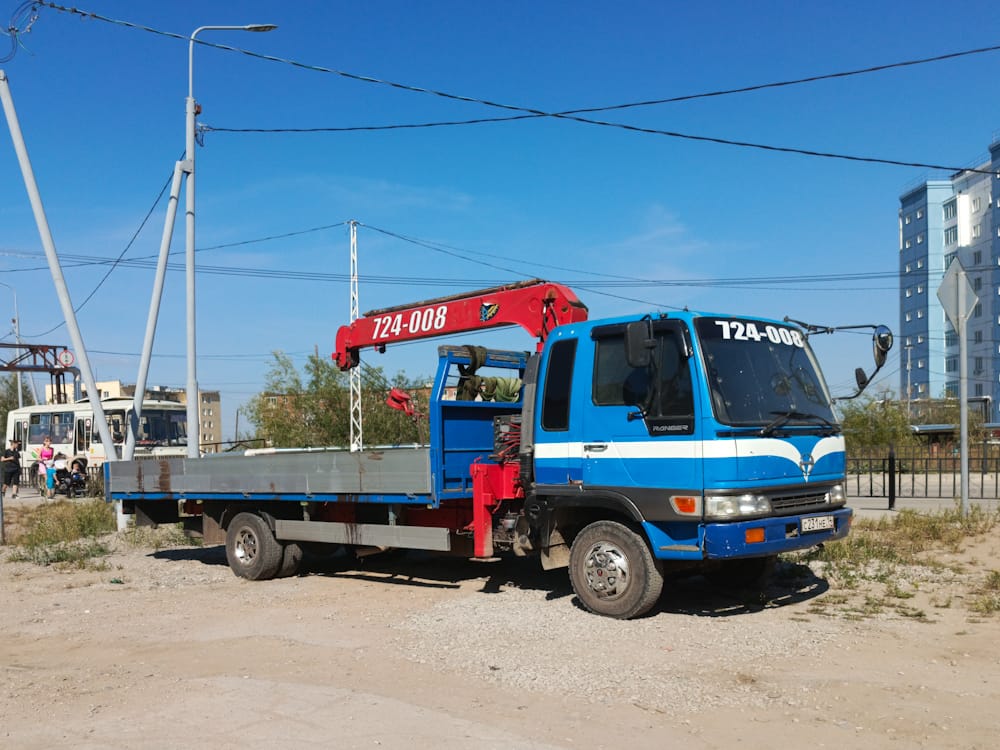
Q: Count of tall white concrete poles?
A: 3